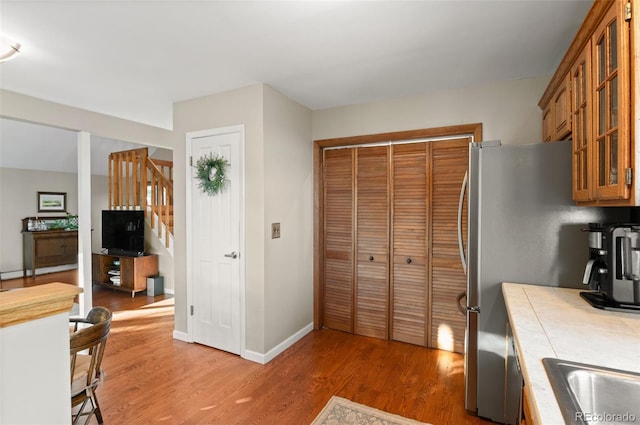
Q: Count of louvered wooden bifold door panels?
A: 4